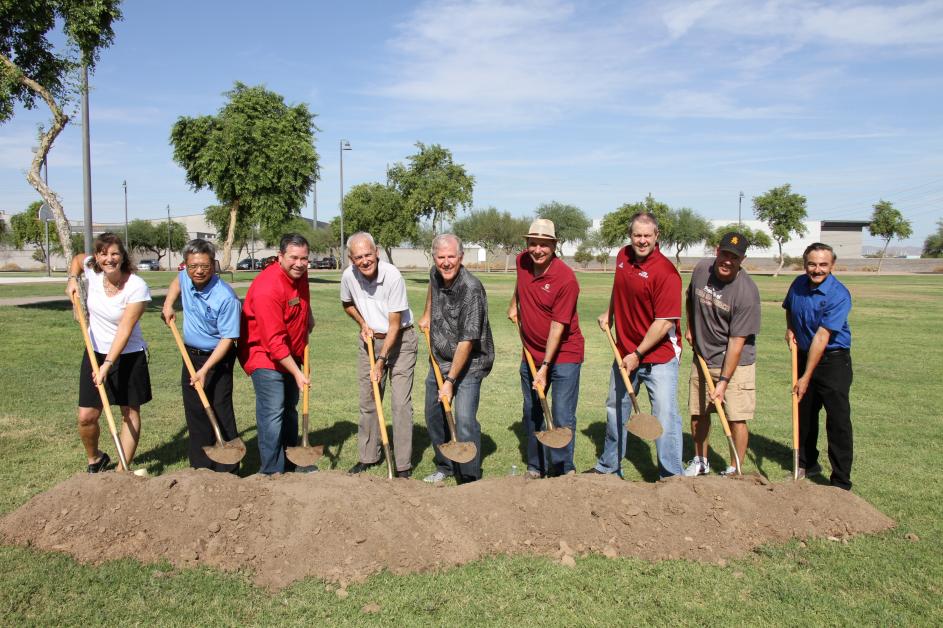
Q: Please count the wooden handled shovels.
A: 9